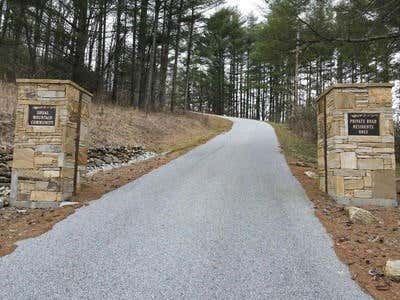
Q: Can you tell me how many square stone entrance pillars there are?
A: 2